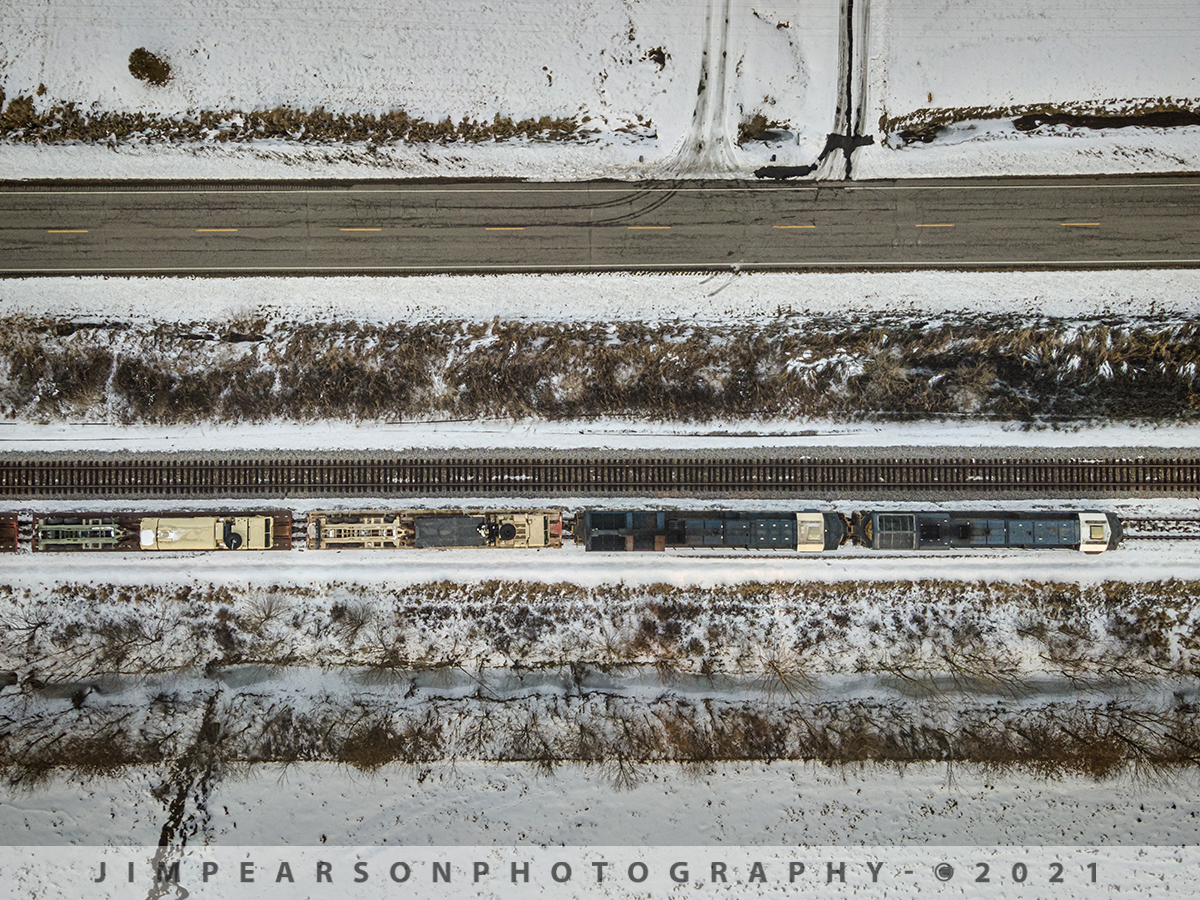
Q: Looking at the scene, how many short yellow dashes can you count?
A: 8